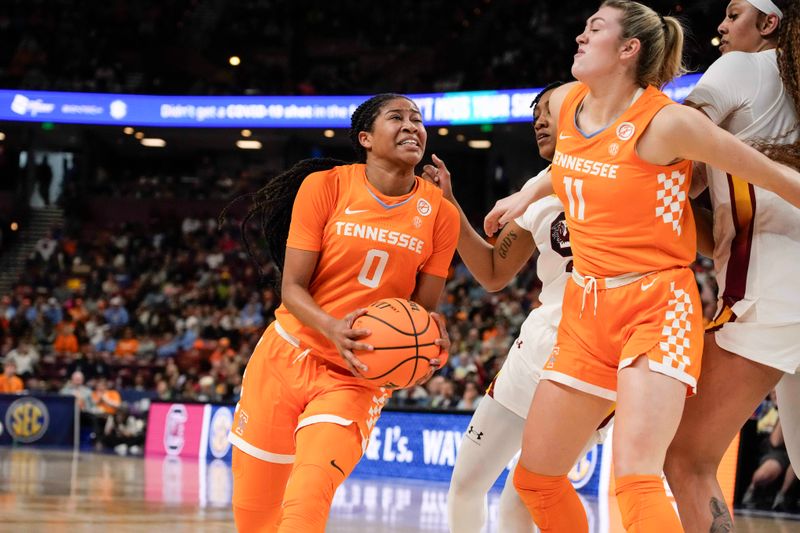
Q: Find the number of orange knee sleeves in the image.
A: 4